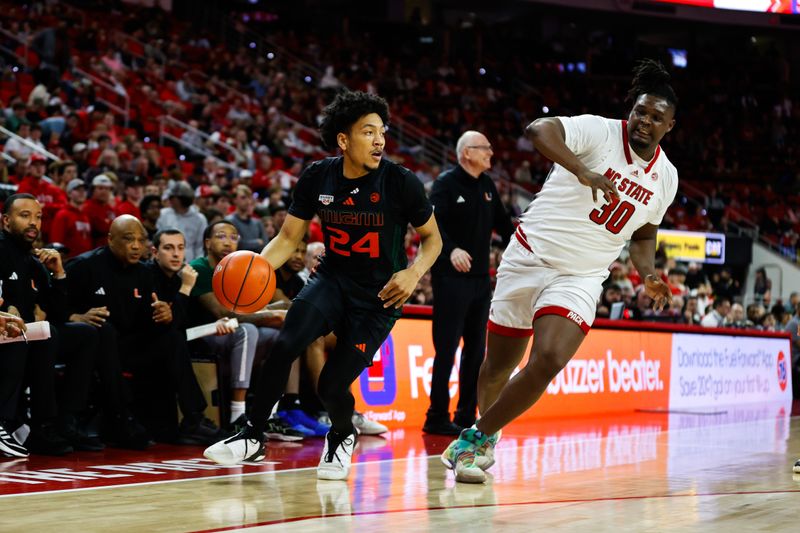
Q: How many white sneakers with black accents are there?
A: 2